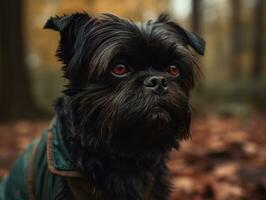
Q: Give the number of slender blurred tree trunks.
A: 3